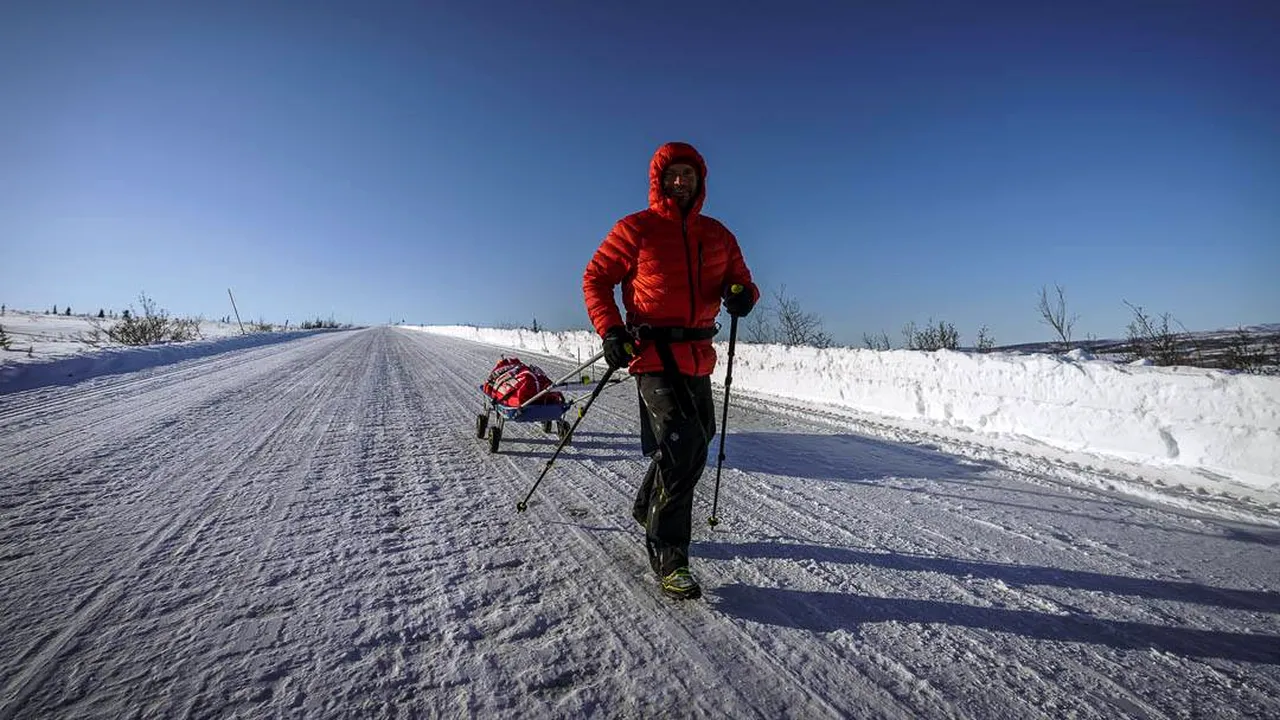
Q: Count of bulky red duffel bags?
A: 1